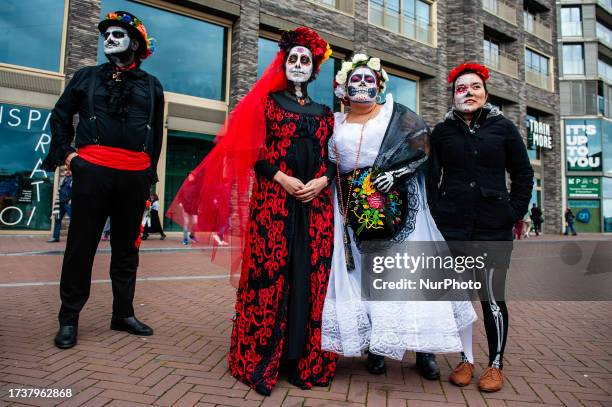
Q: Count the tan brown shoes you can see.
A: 2